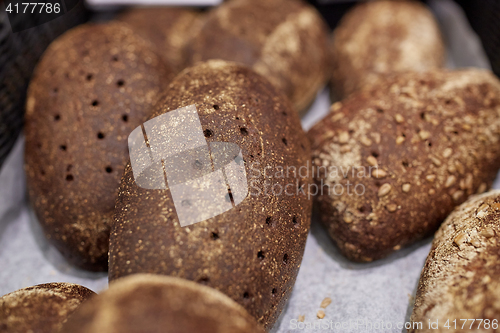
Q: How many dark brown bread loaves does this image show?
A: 9